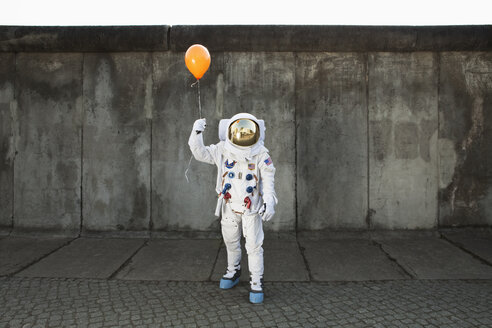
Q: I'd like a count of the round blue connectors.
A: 4